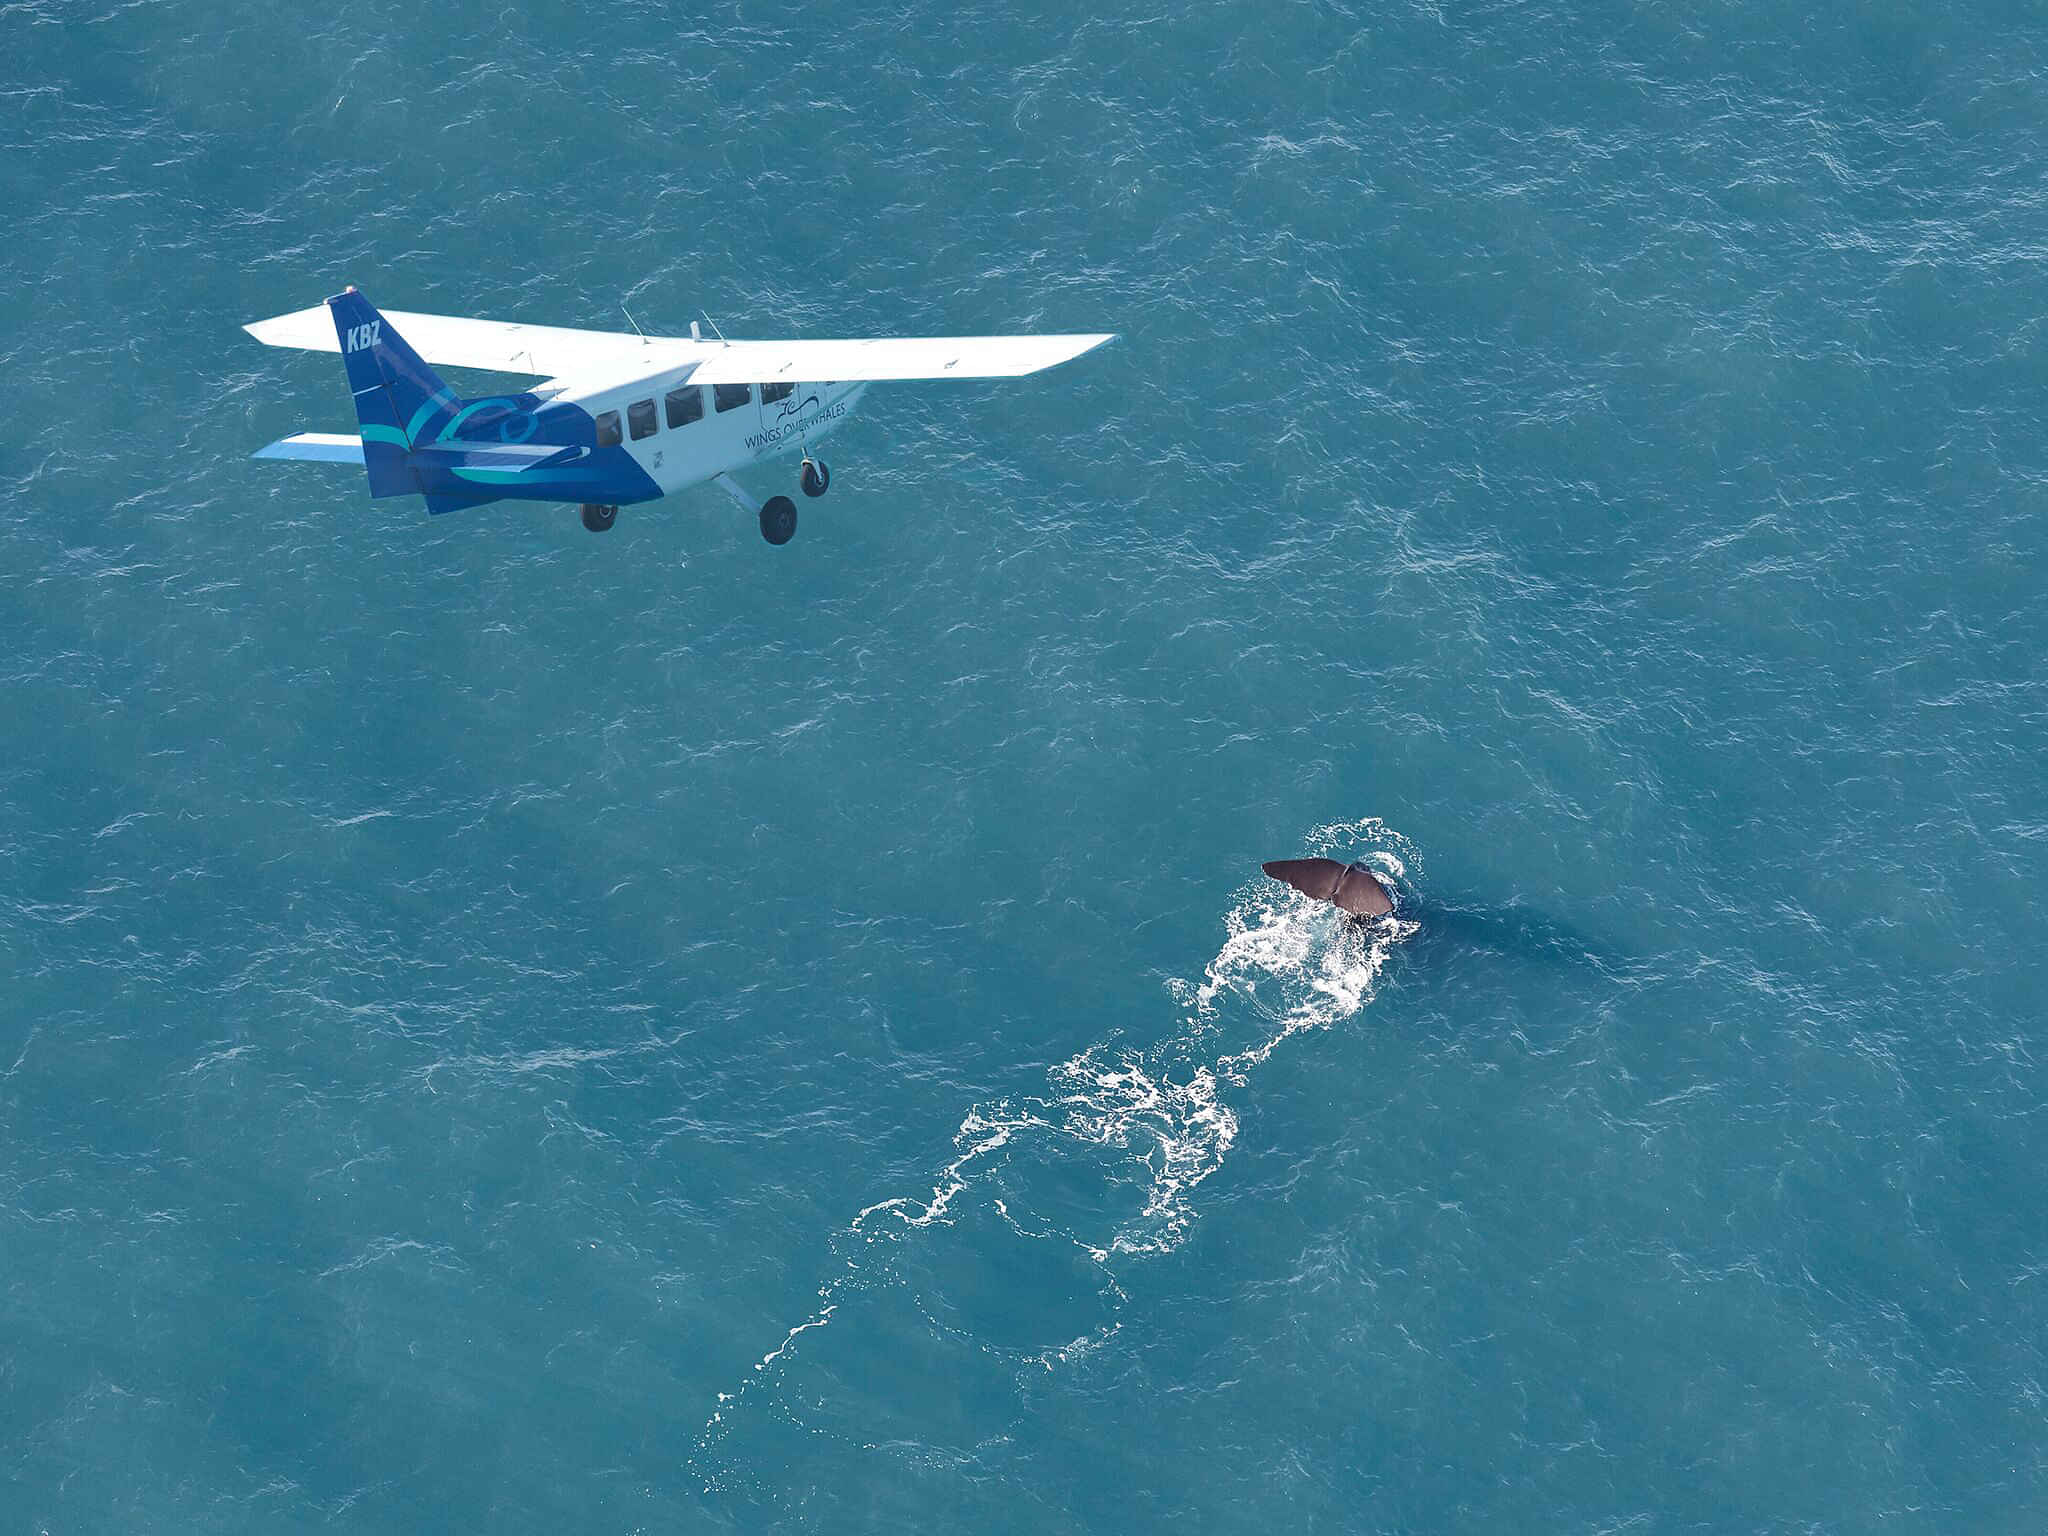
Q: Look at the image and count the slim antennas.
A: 2